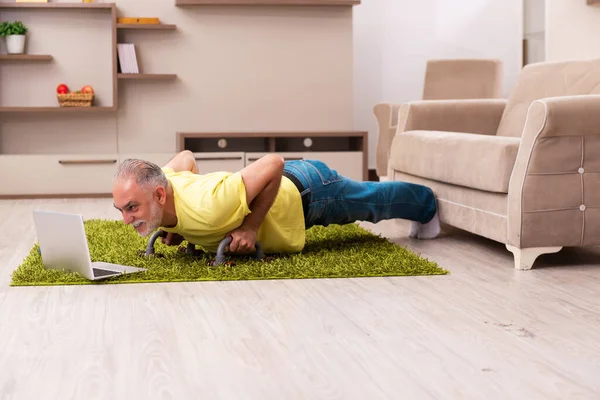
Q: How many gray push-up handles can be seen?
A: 2